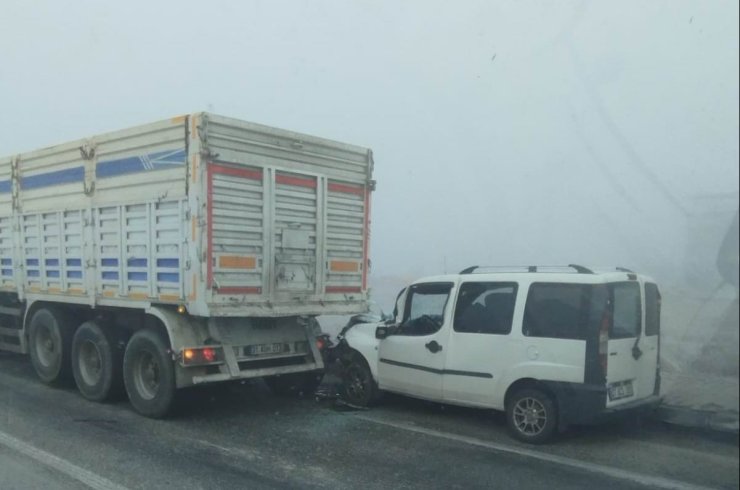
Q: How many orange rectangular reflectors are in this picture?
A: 2